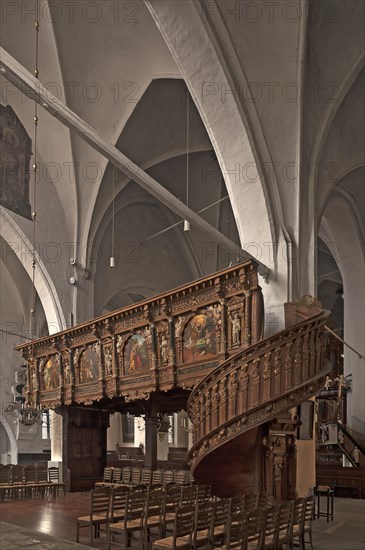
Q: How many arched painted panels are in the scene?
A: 4